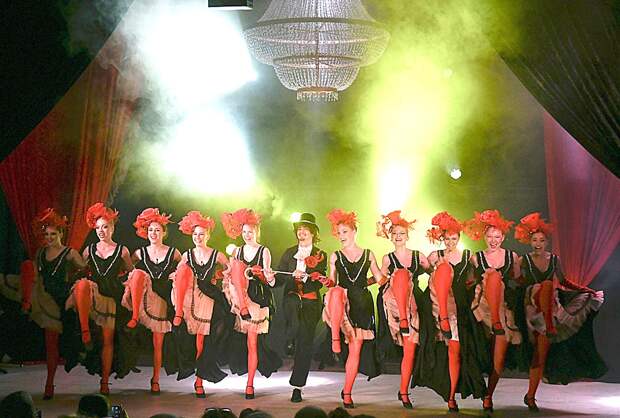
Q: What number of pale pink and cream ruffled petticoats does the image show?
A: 10